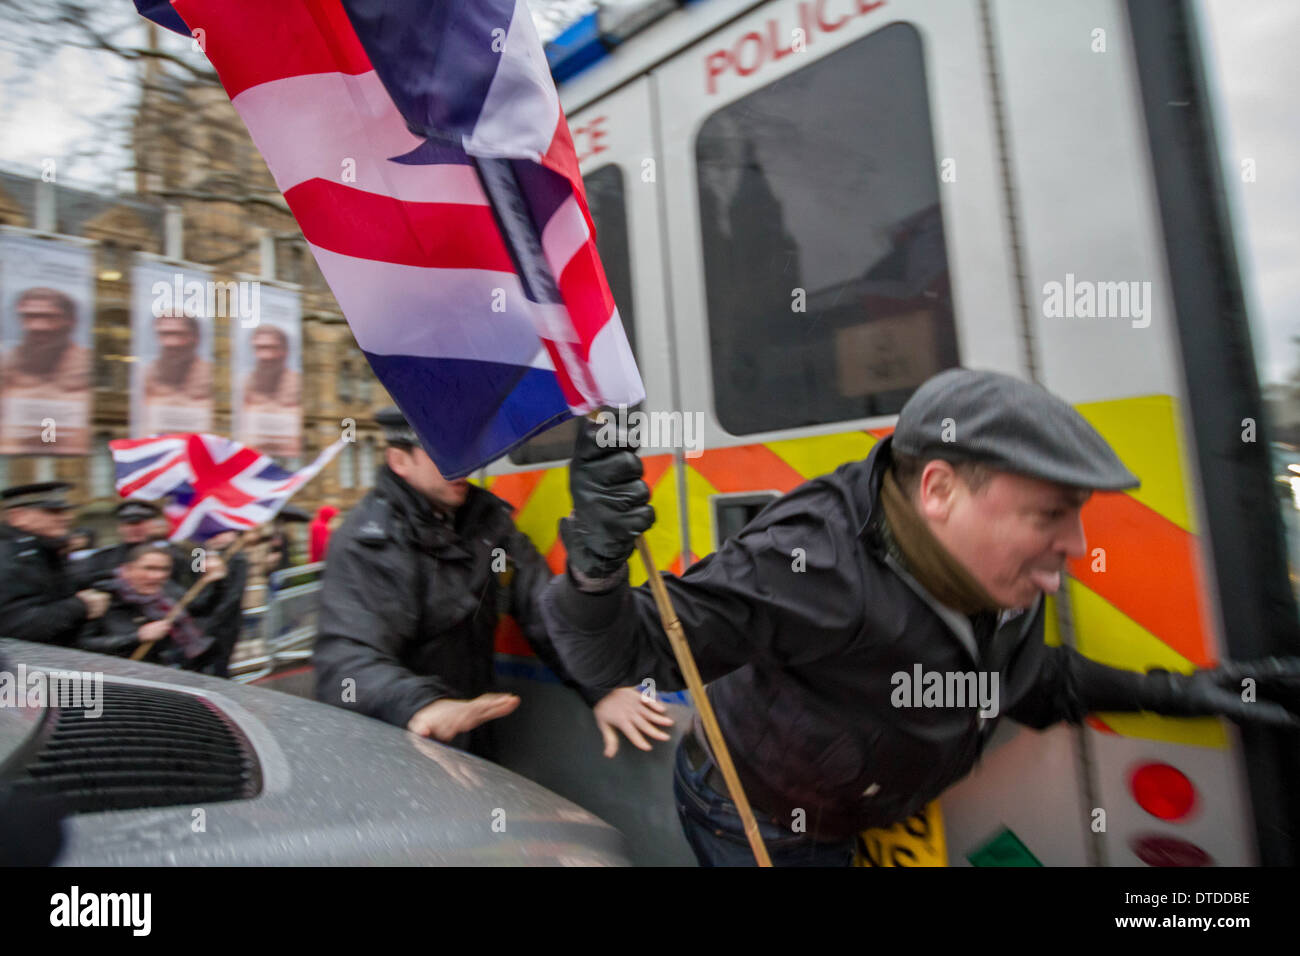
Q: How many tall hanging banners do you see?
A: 3